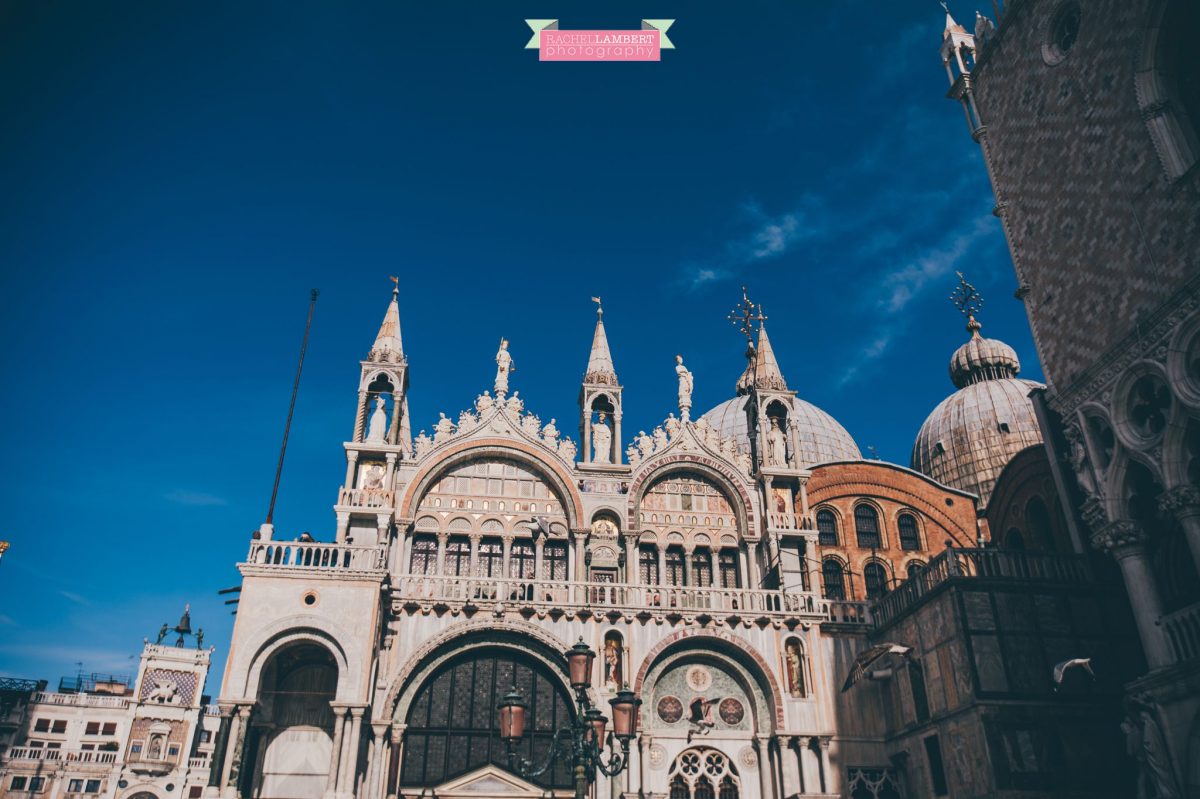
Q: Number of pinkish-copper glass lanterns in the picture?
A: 4